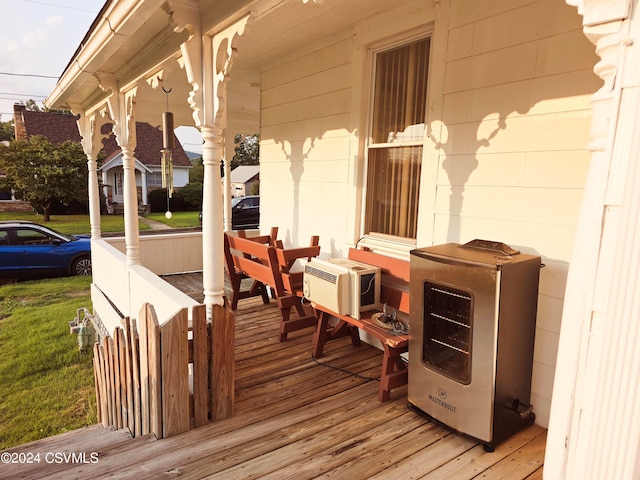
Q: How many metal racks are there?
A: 3